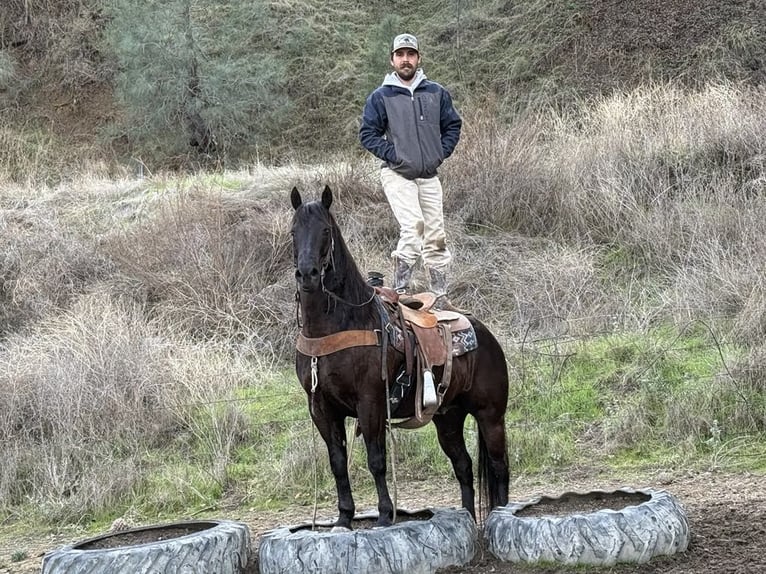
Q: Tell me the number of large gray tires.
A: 3